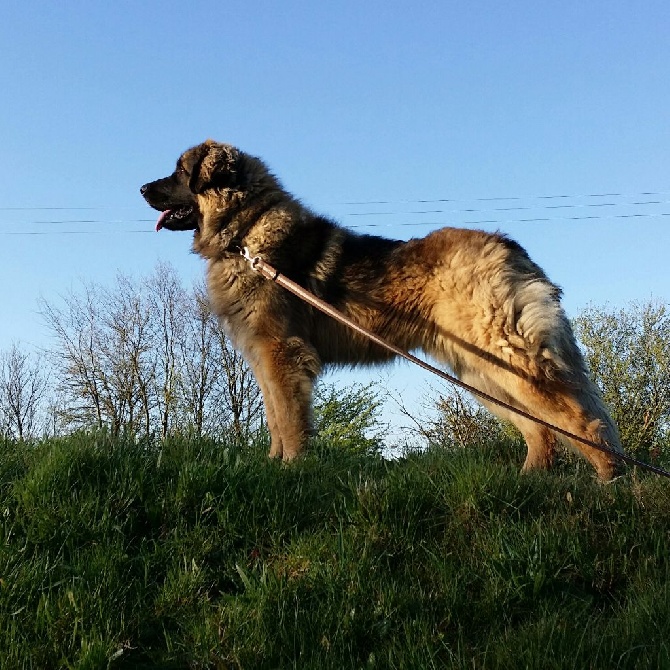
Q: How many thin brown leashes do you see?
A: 1